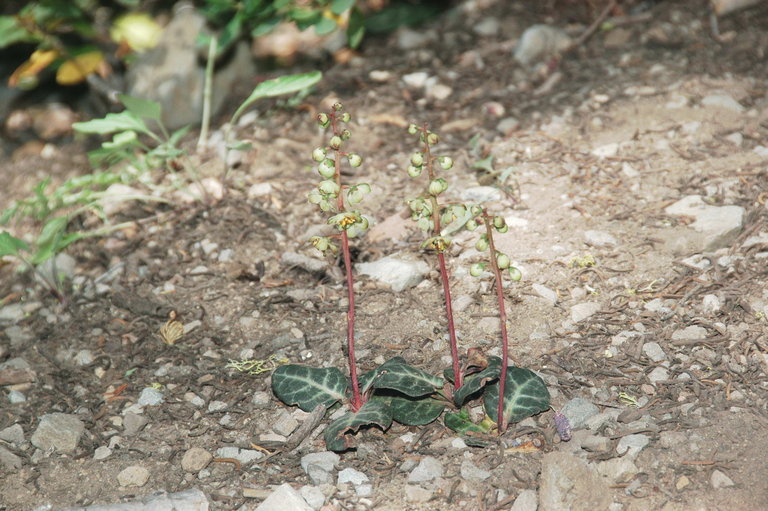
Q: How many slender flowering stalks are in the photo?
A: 3